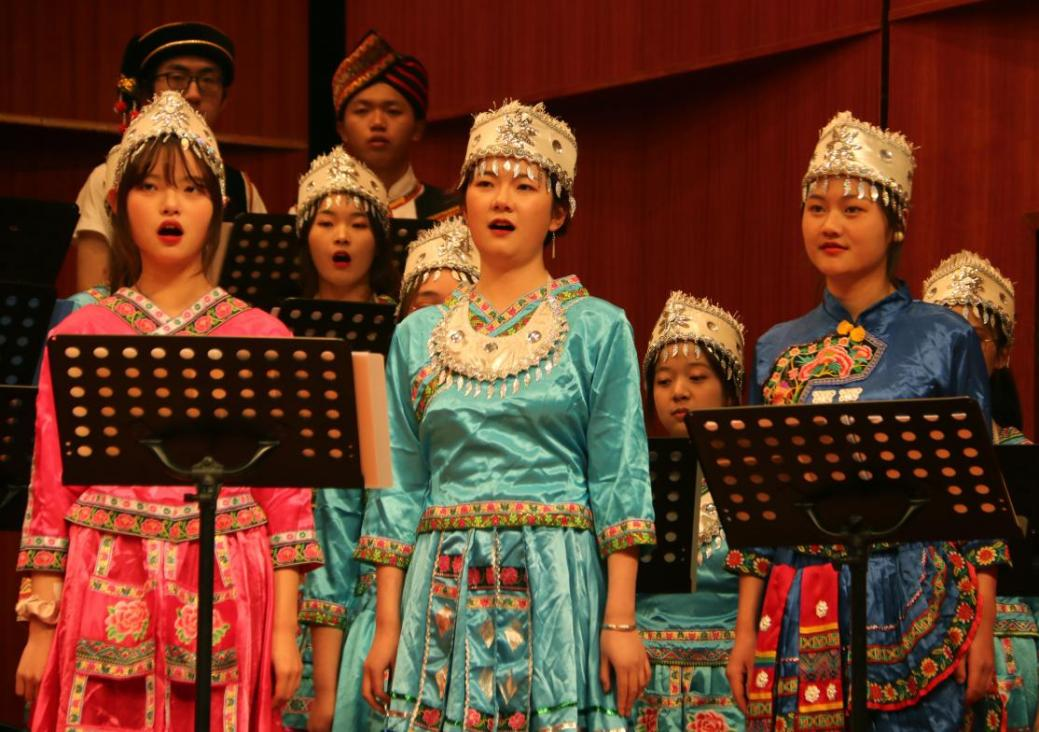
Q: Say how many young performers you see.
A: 9